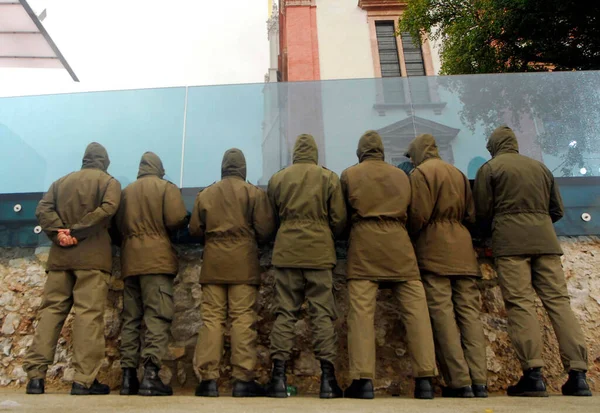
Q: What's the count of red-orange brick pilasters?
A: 1